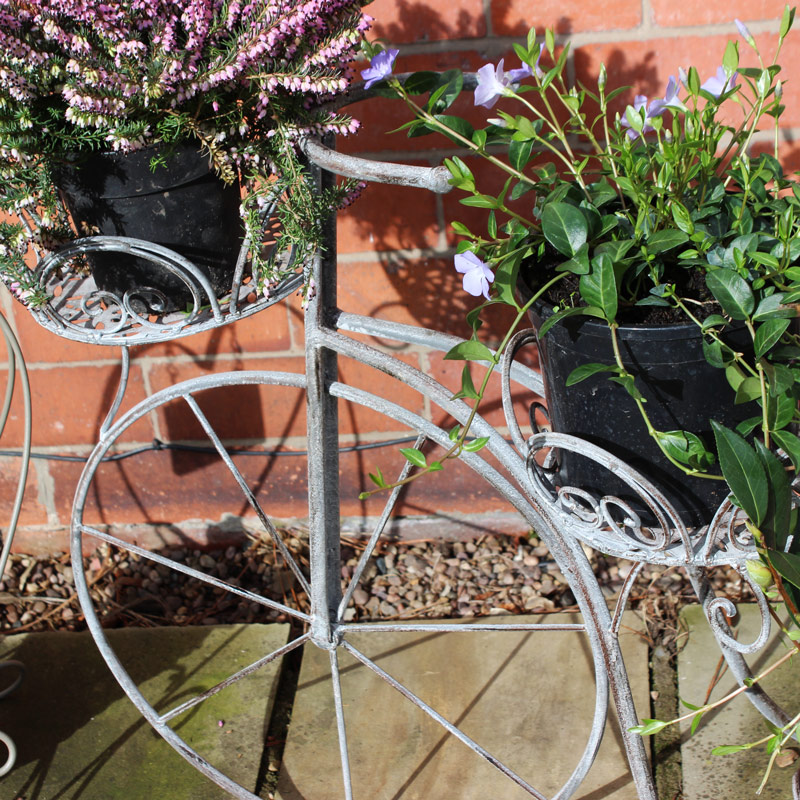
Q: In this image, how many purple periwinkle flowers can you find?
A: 7